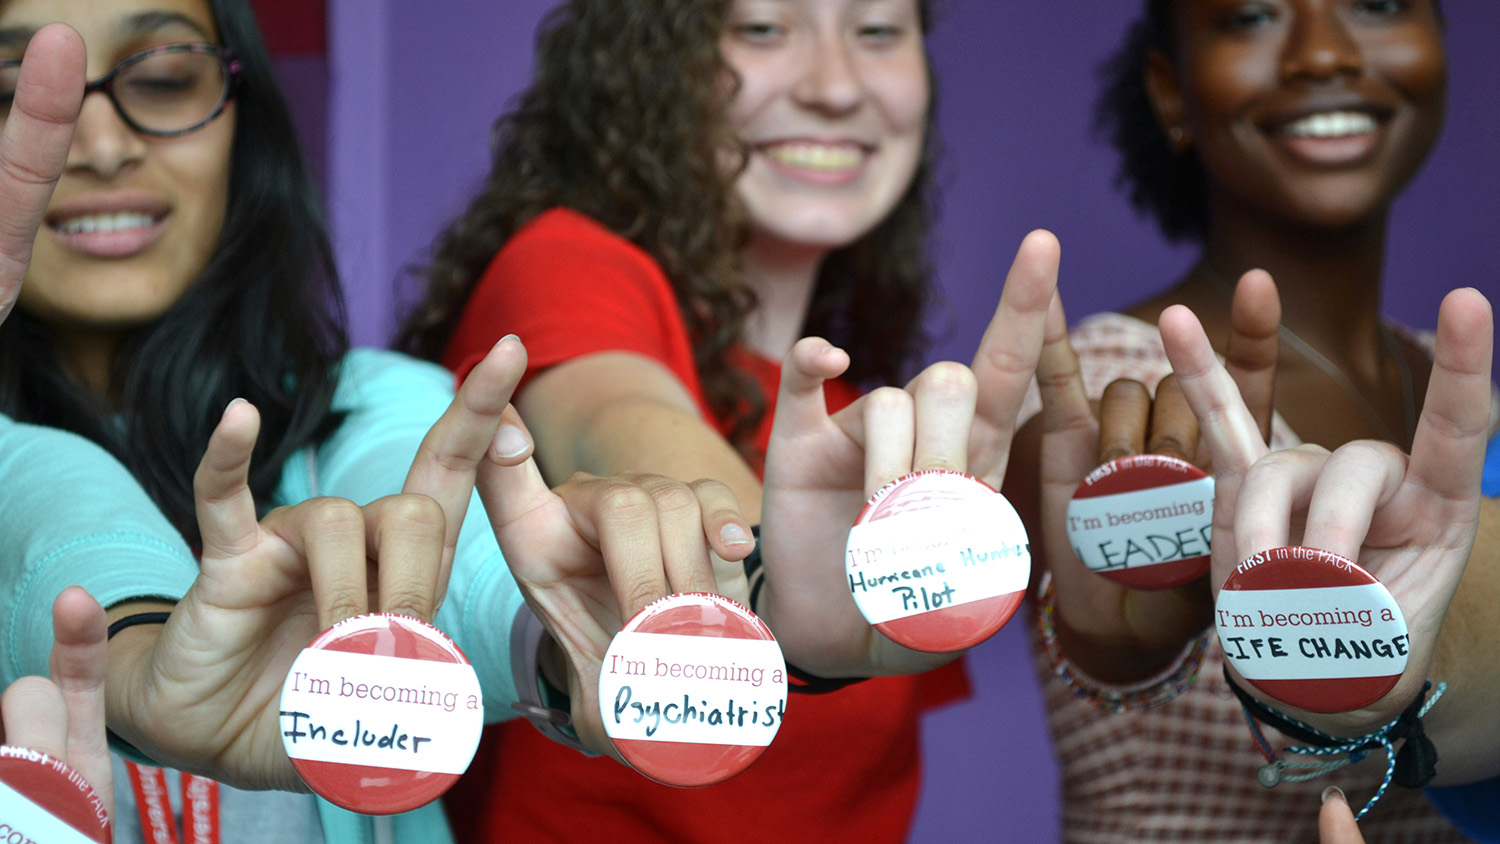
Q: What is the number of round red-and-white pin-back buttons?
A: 6